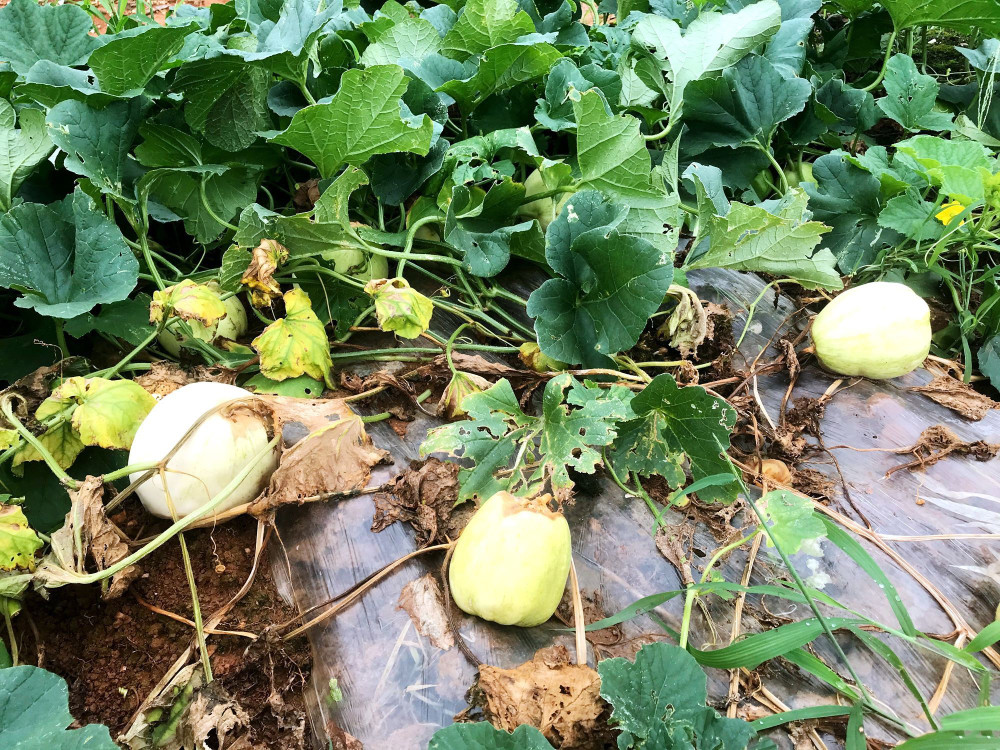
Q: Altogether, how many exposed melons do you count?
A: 3